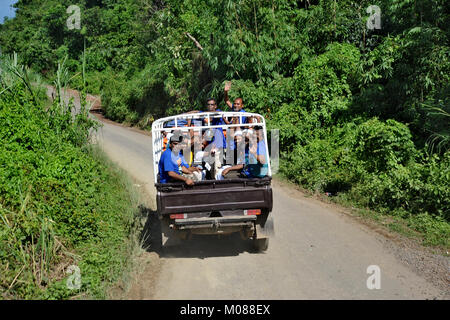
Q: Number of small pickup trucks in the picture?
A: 1